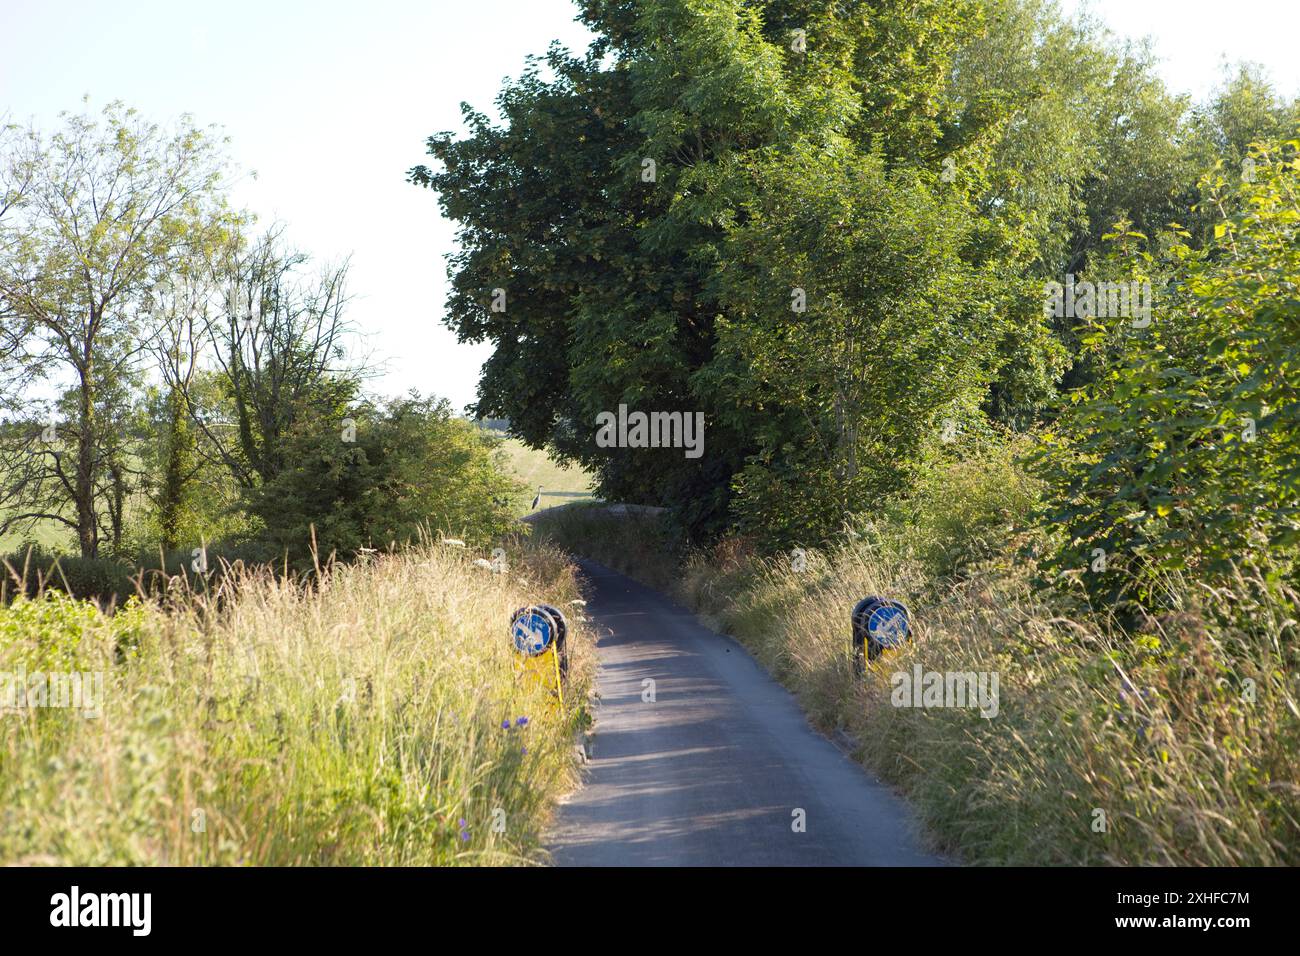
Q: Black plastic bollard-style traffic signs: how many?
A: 2